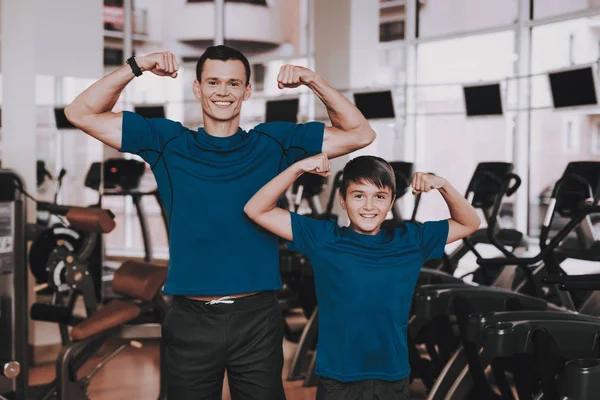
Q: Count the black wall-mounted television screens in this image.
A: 6